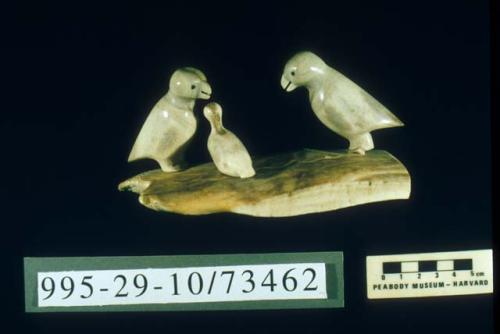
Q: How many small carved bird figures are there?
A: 3